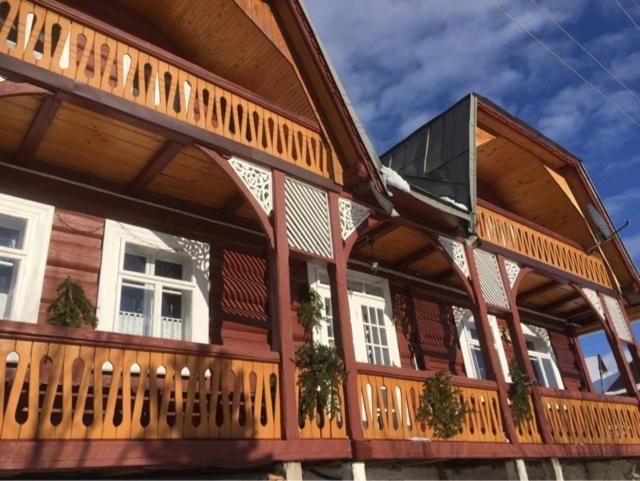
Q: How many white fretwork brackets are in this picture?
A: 5